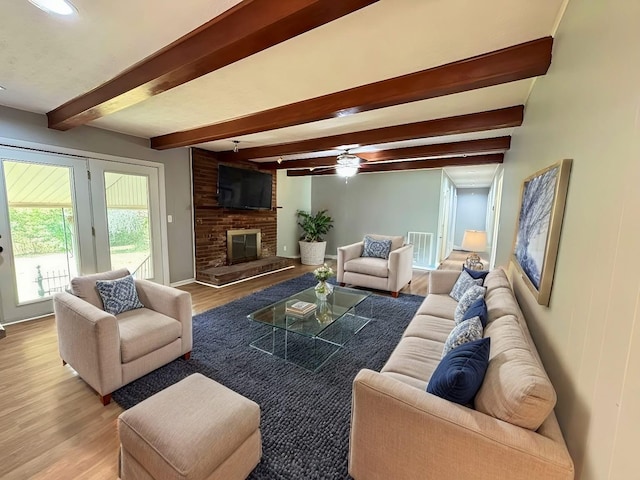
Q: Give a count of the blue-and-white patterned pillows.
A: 5